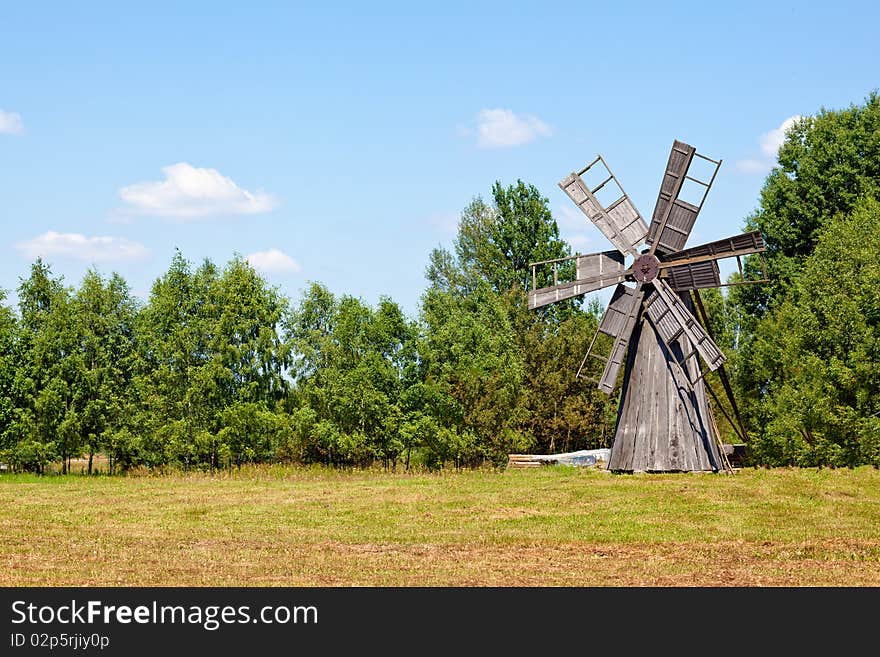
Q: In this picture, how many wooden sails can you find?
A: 6